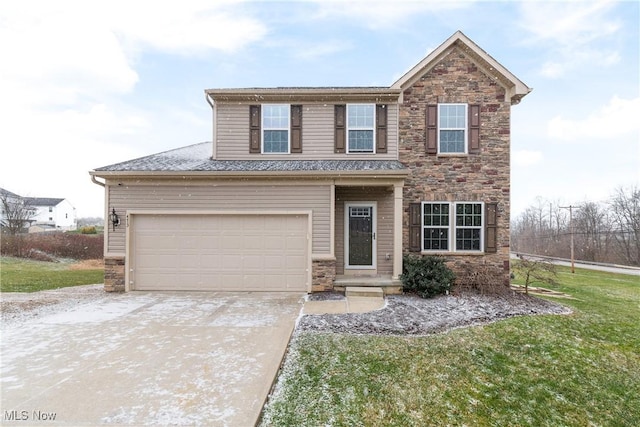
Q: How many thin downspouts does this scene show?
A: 2